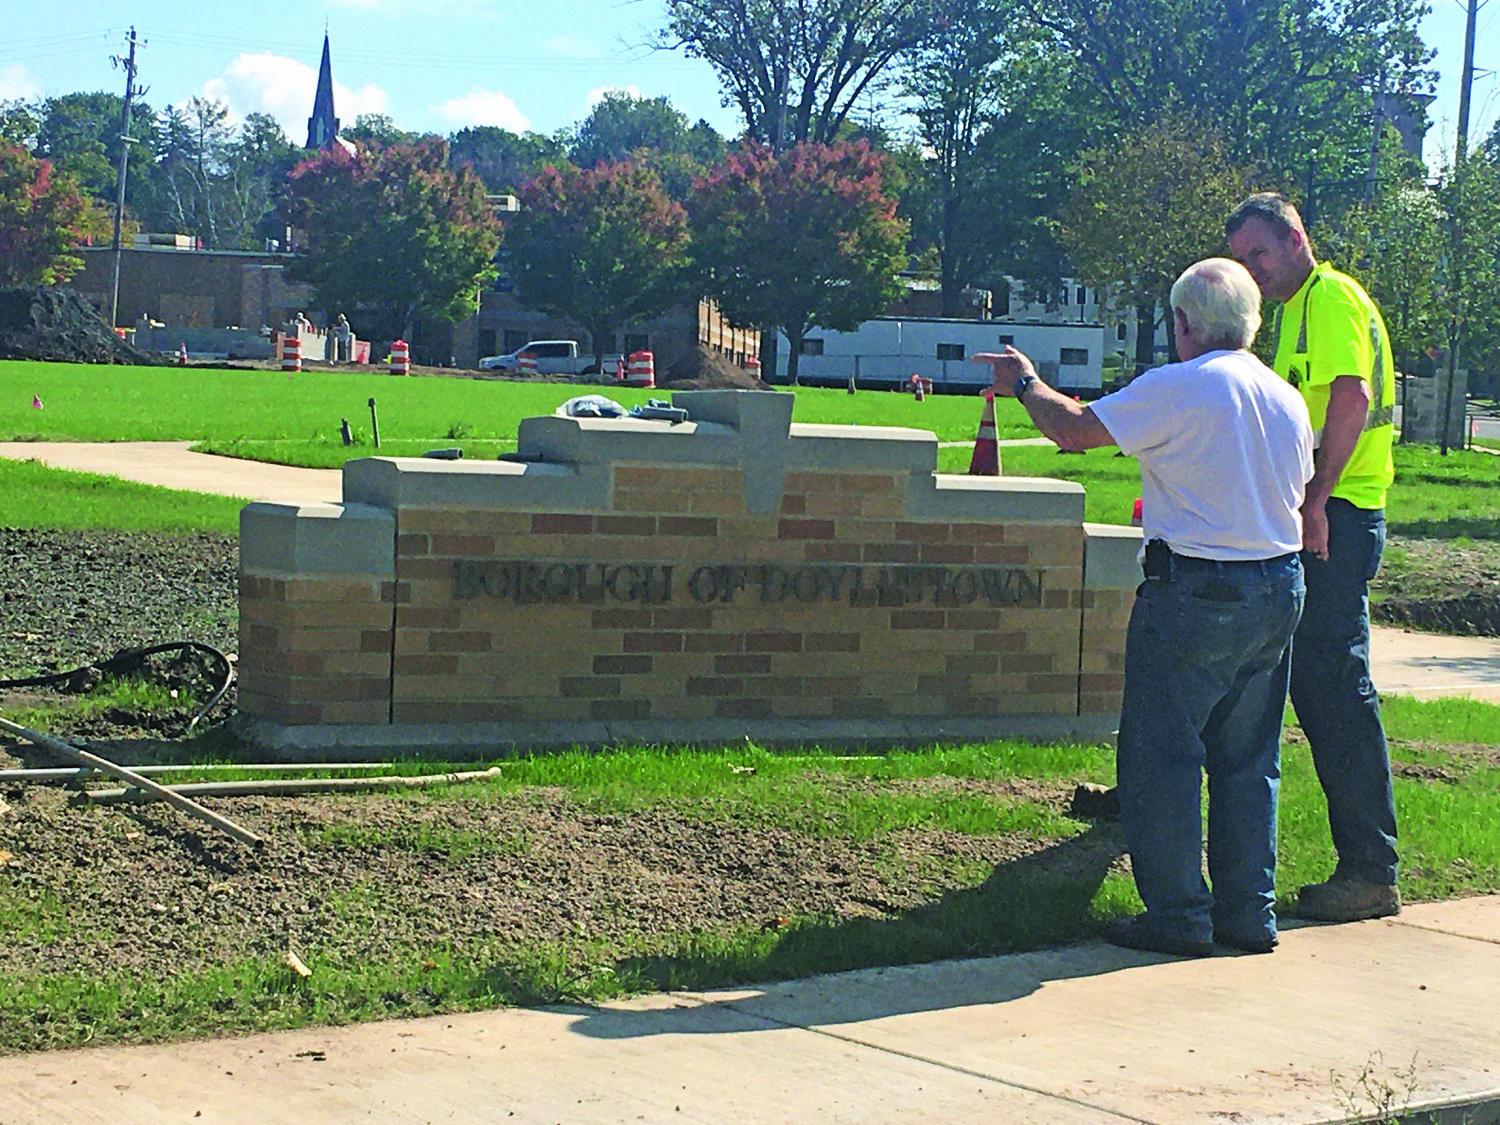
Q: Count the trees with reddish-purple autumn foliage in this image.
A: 4